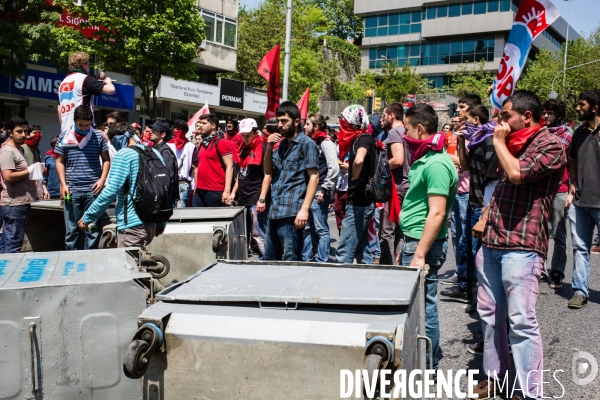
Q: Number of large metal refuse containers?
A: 4